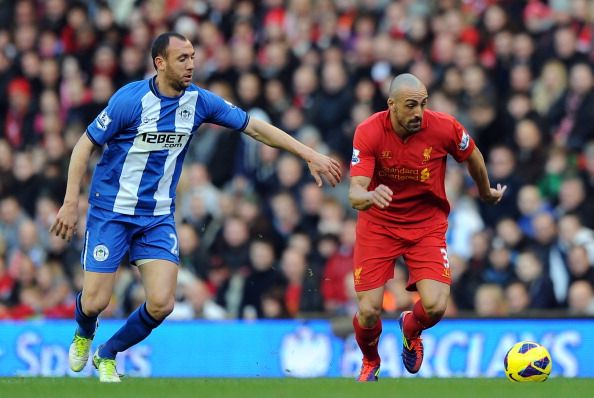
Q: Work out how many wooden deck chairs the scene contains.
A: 0